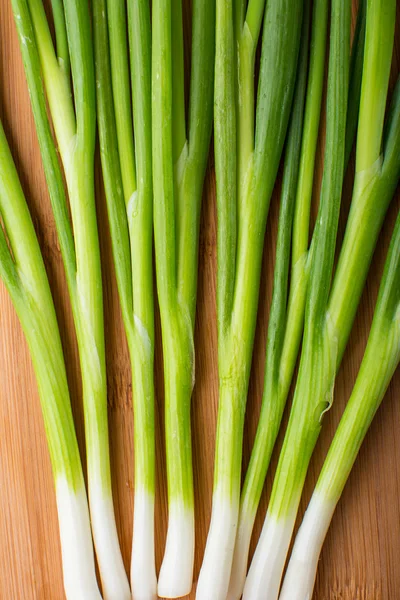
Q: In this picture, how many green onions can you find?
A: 8